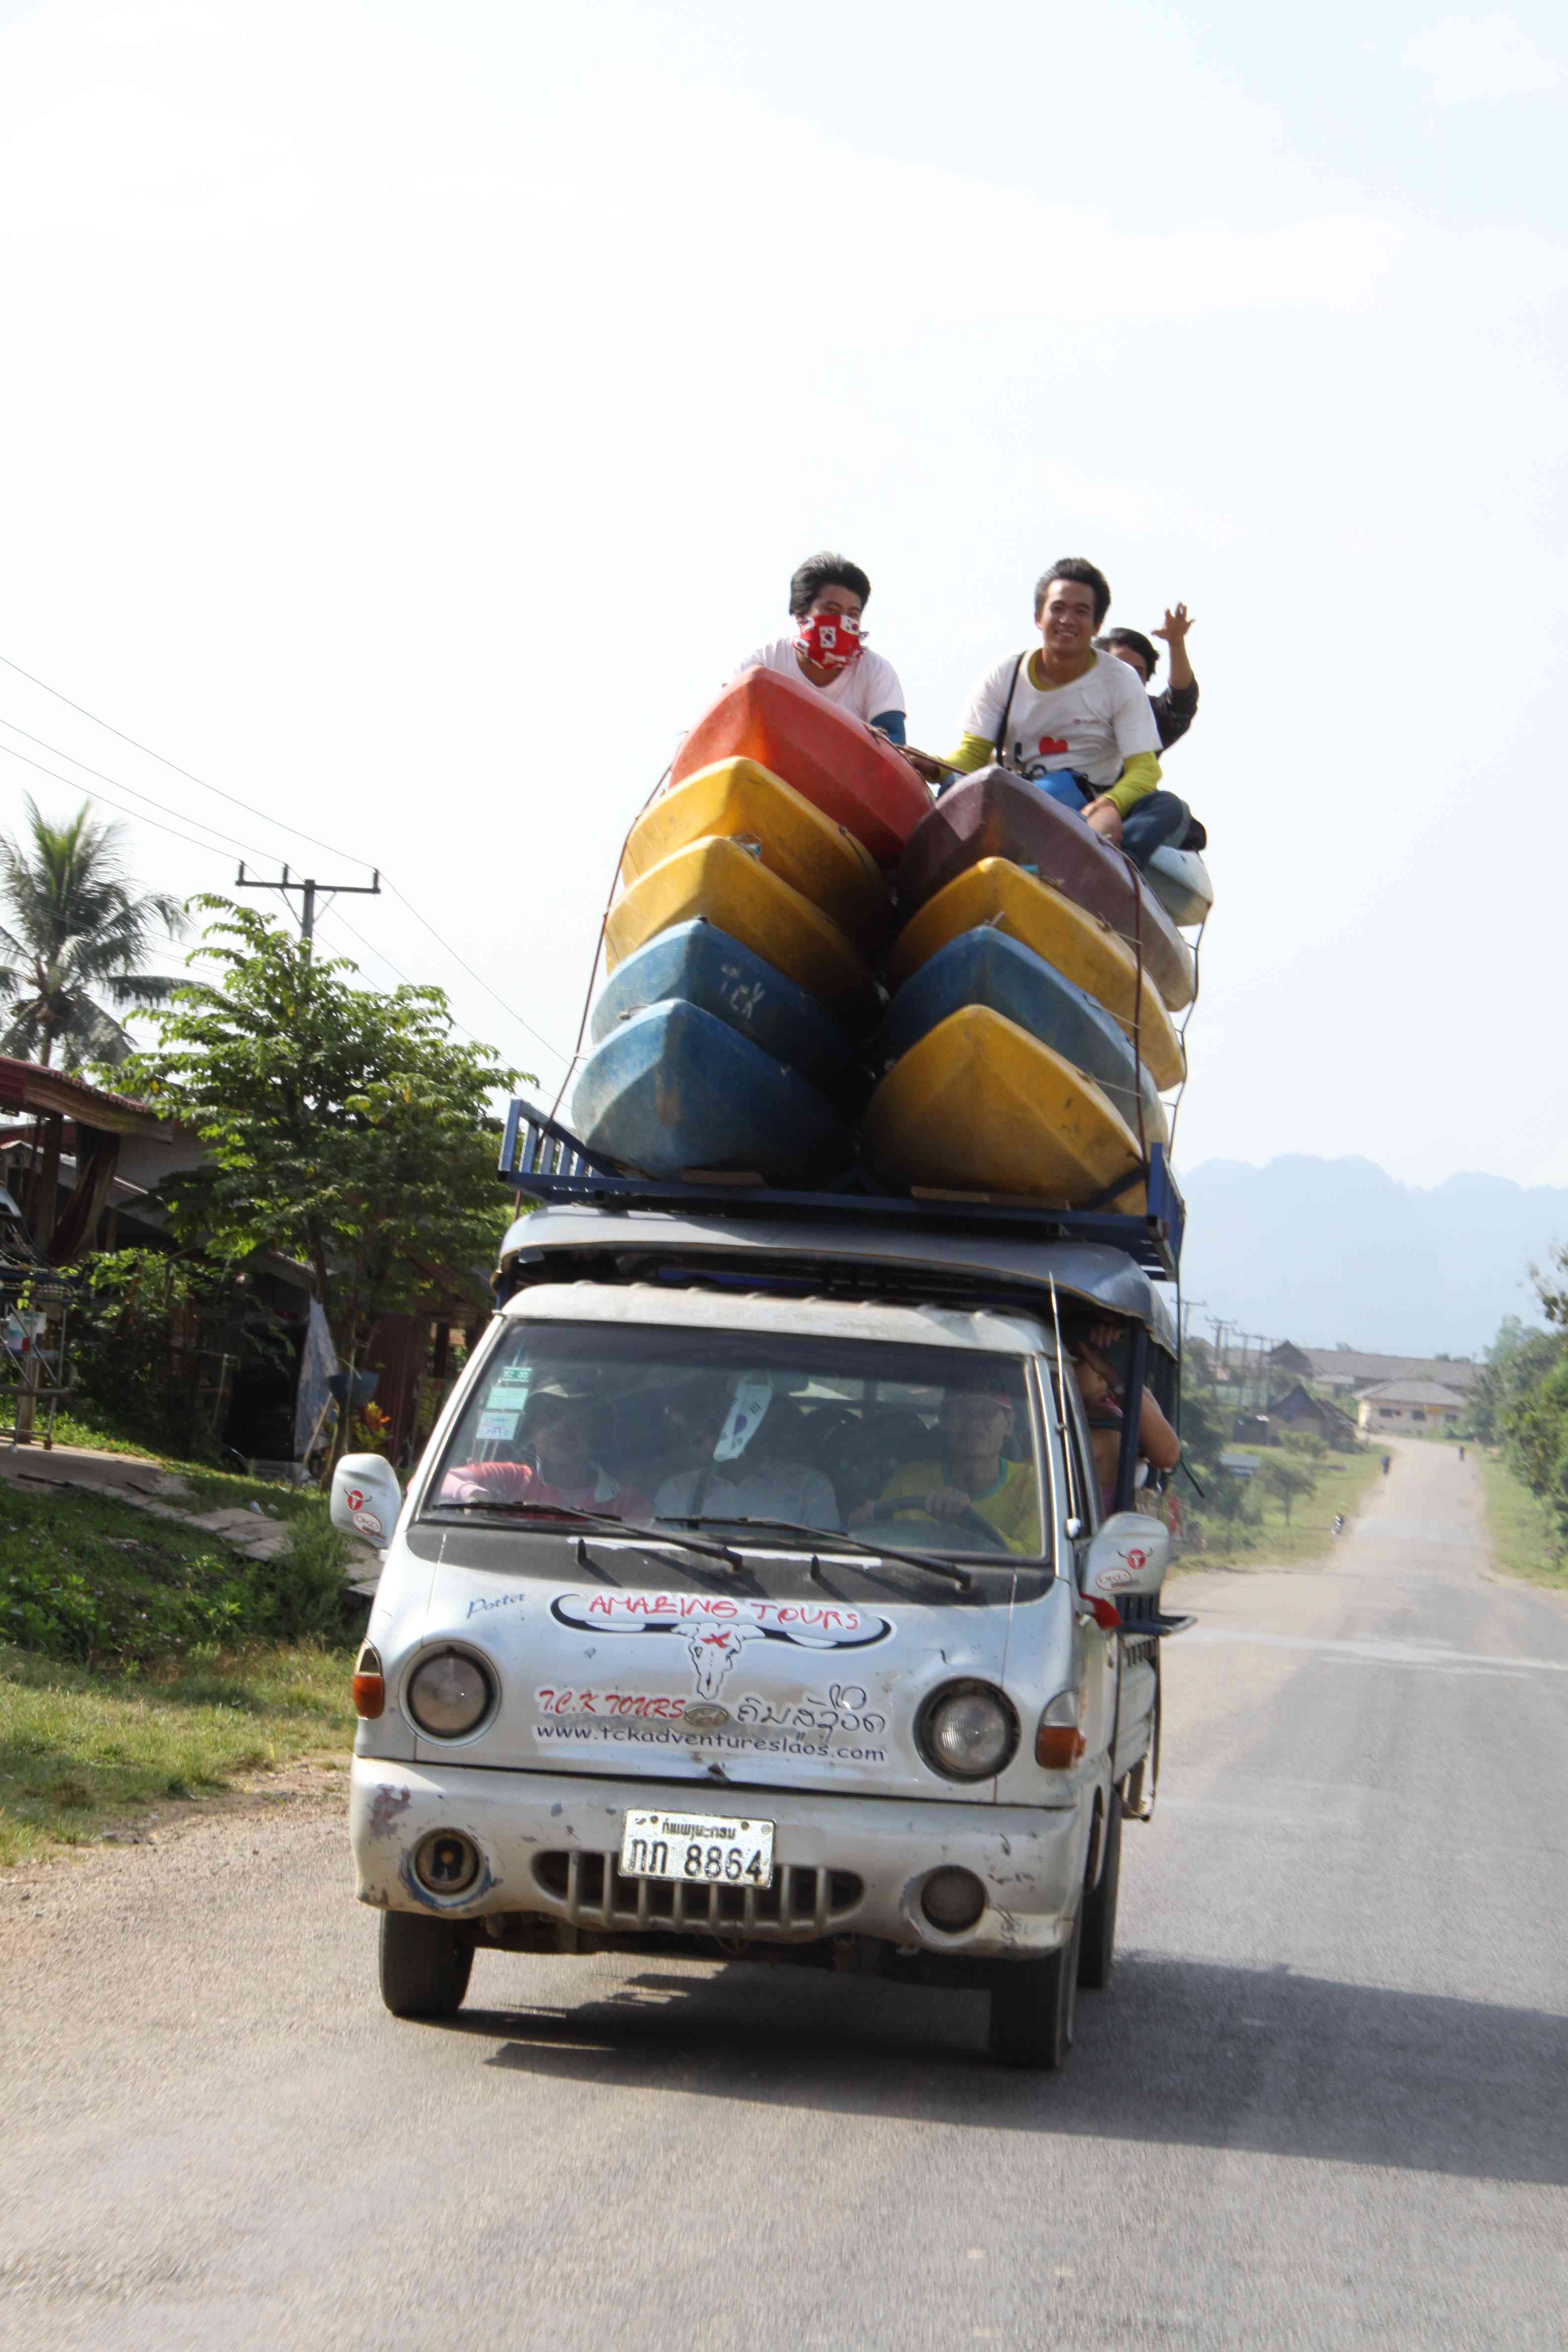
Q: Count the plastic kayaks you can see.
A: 10